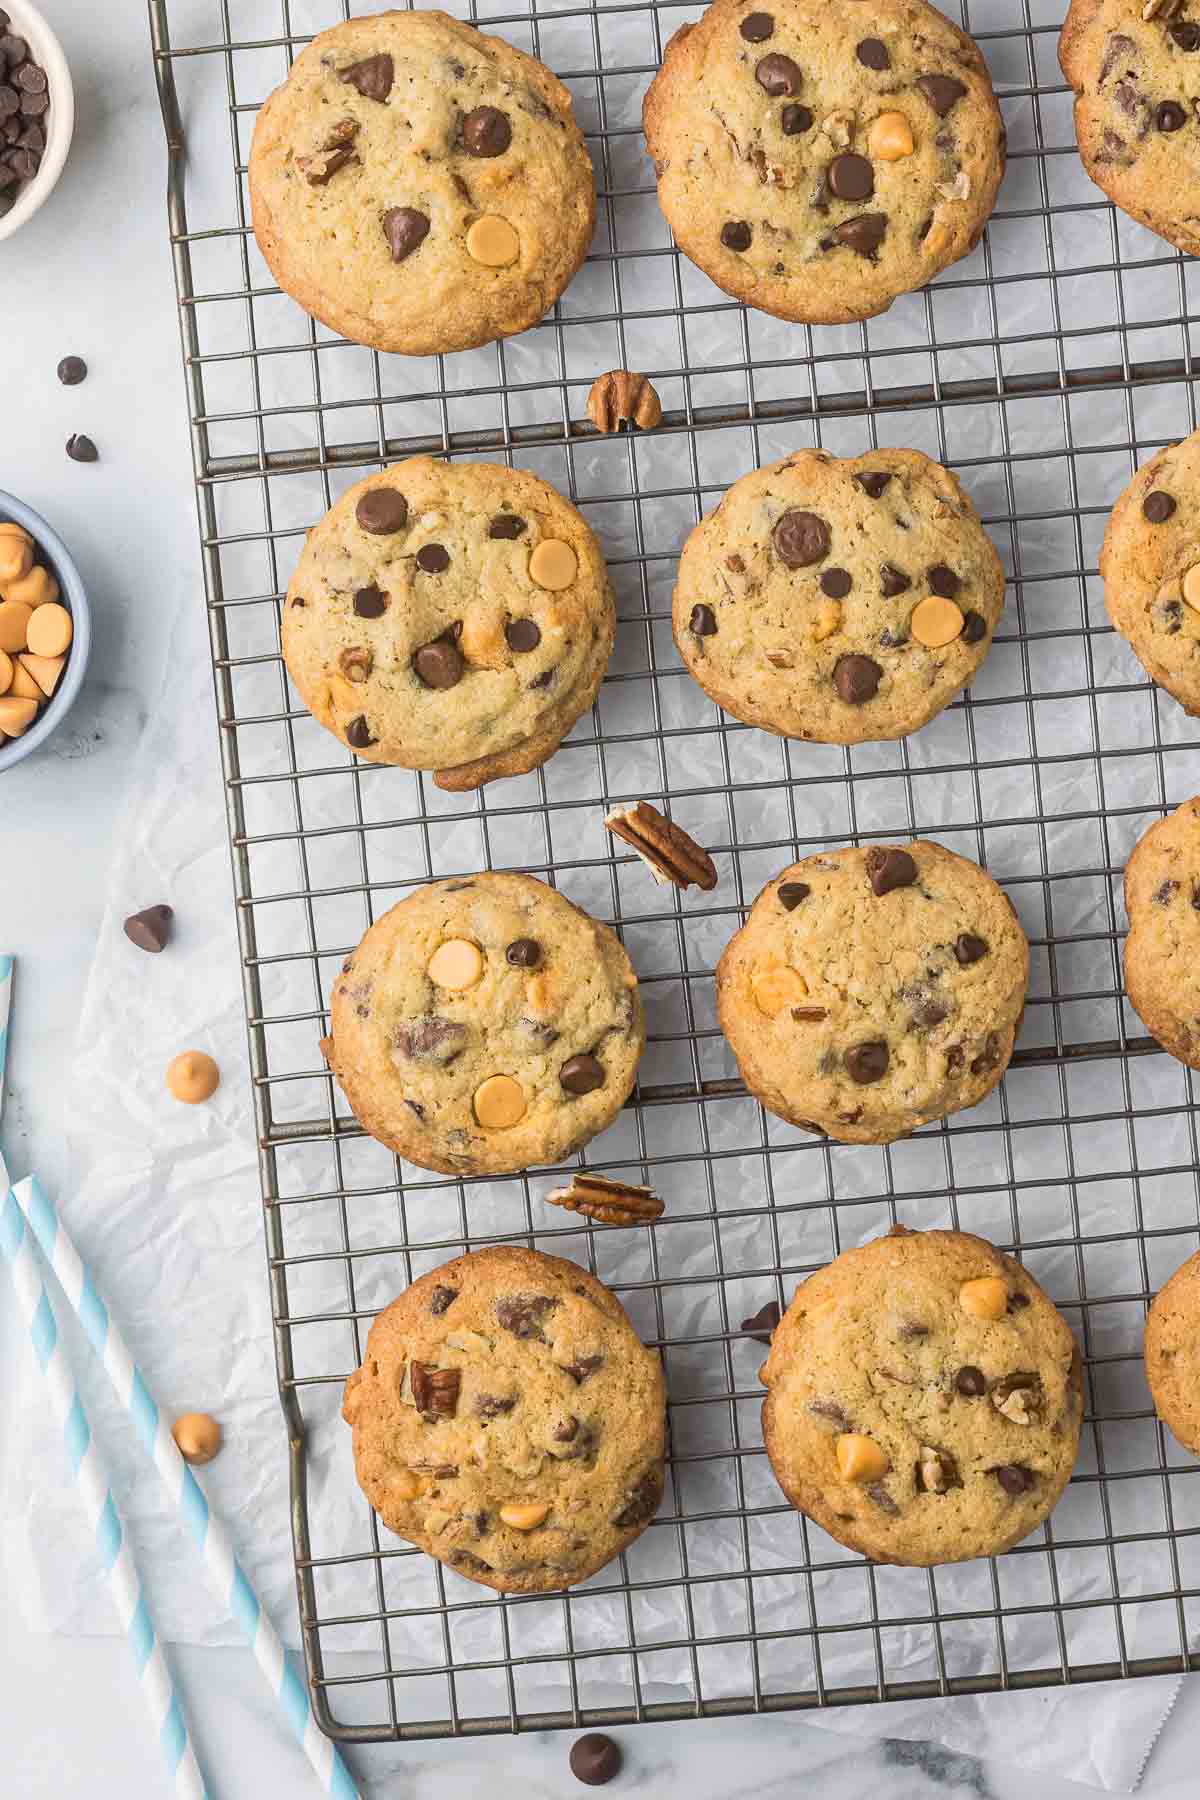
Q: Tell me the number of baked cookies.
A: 12